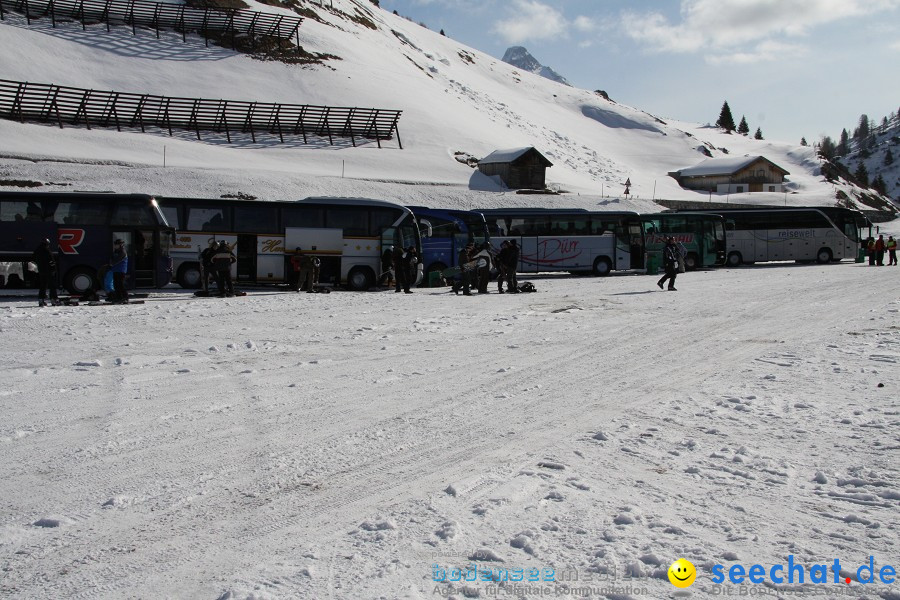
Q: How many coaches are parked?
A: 6